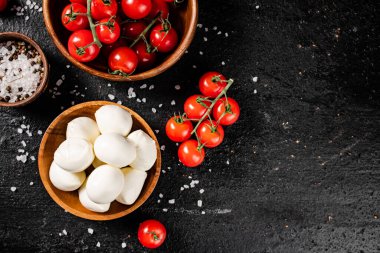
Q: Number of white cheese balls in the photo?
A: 9